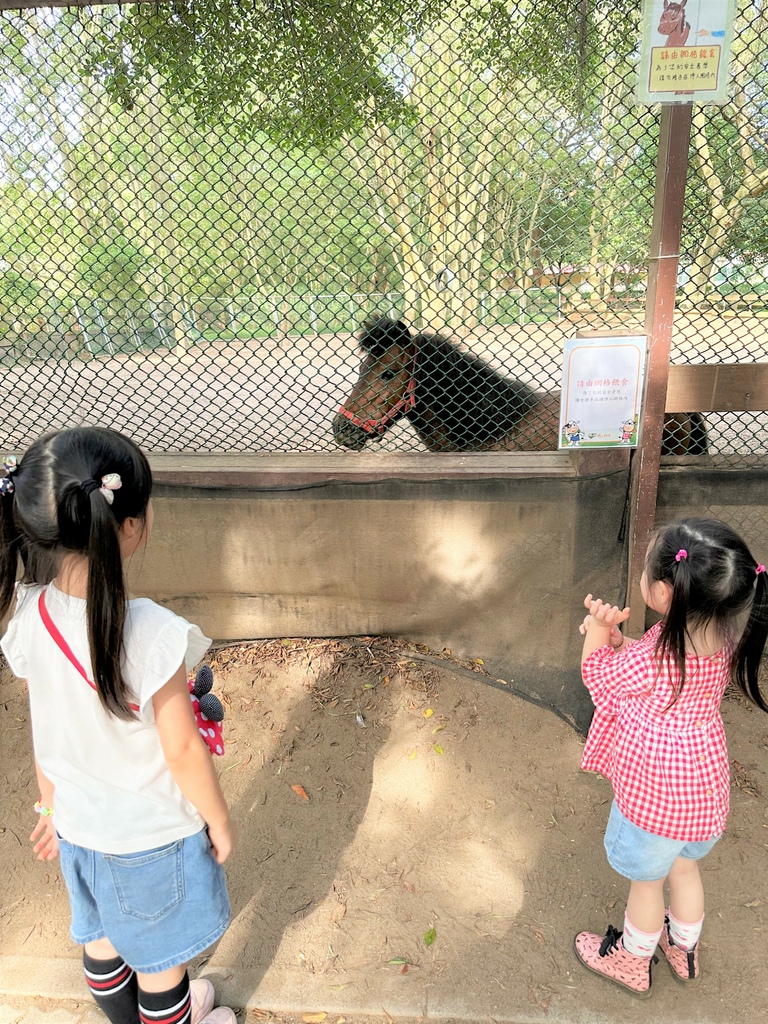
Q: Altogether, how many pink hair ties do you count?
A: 2